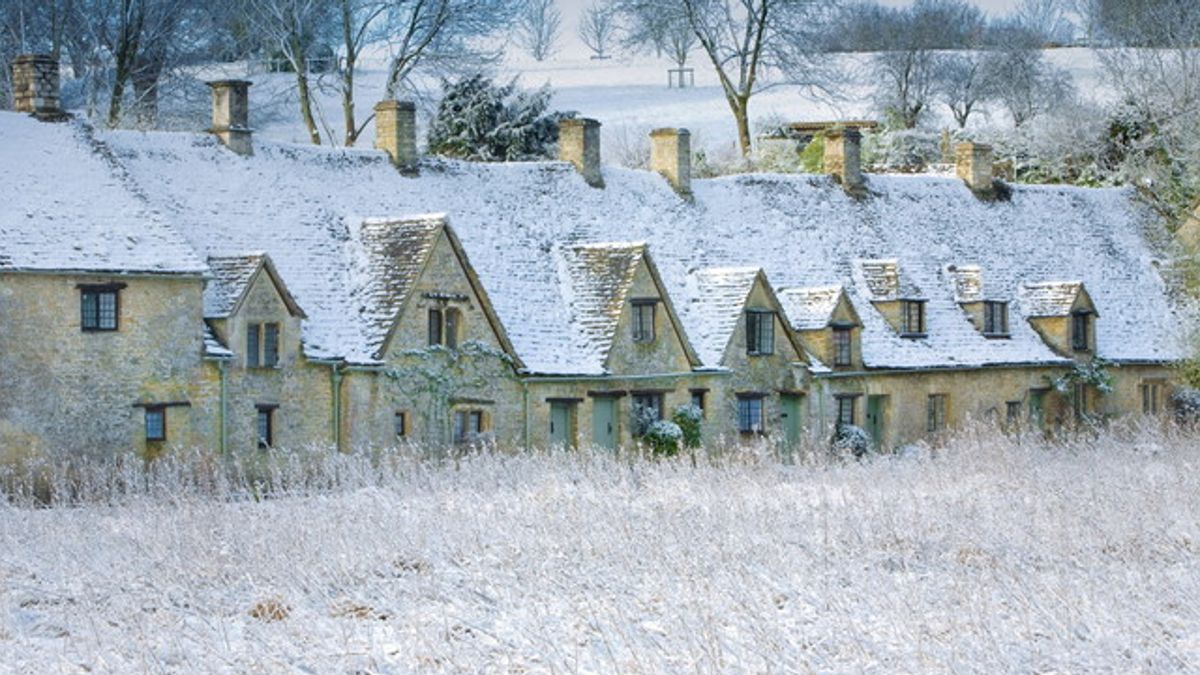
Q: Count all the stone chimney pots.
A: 7